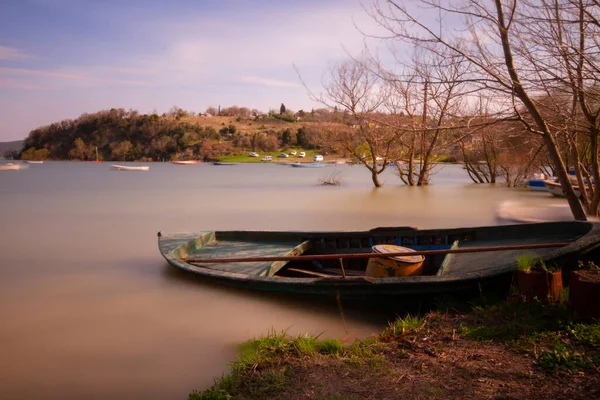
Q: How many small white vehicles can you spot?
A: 6